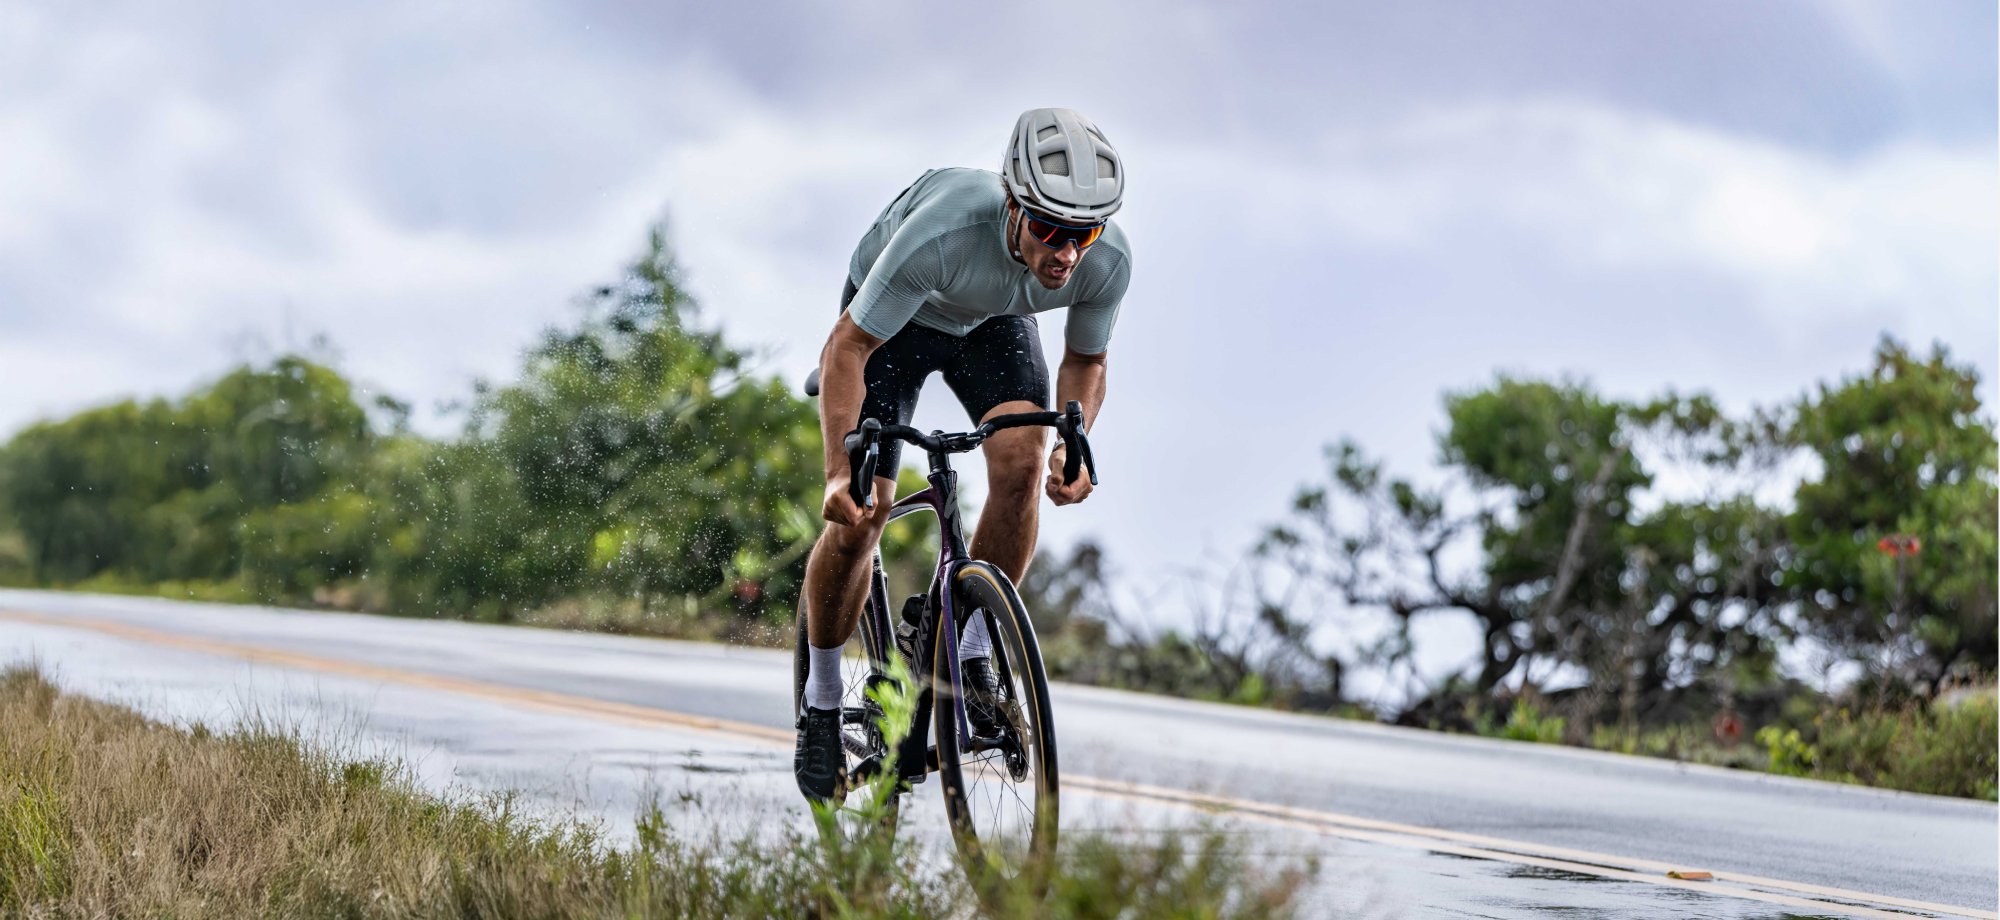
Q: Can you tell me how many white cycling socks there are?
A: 2